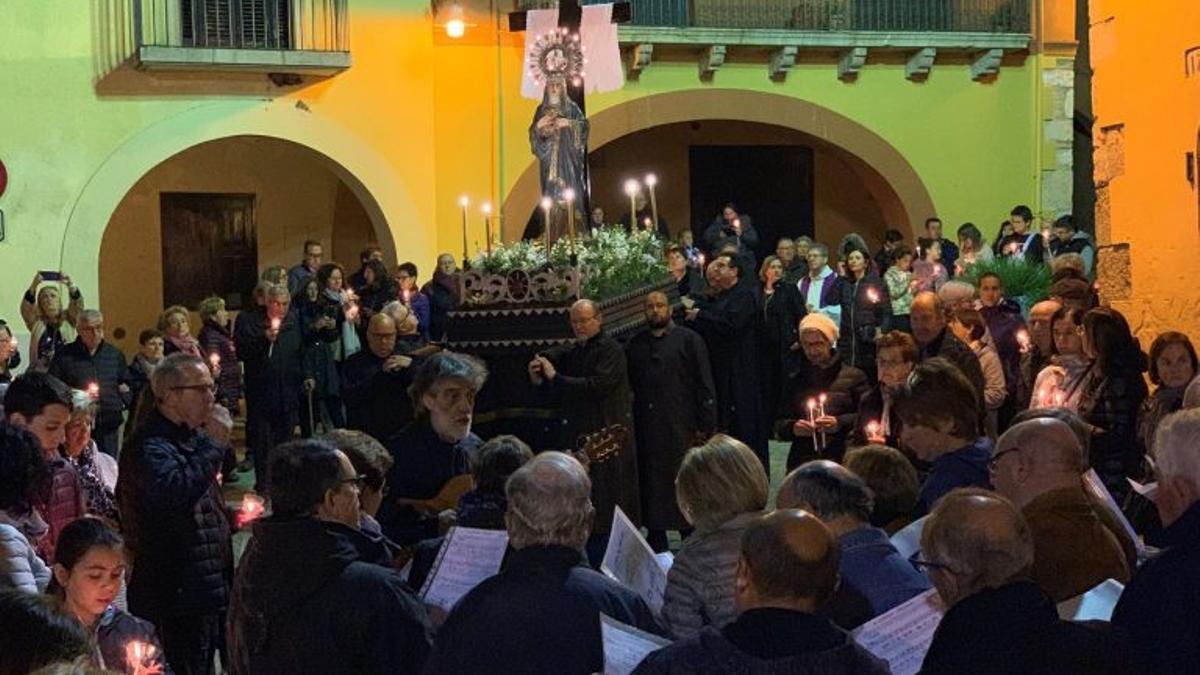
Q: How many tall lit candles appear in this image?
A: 6